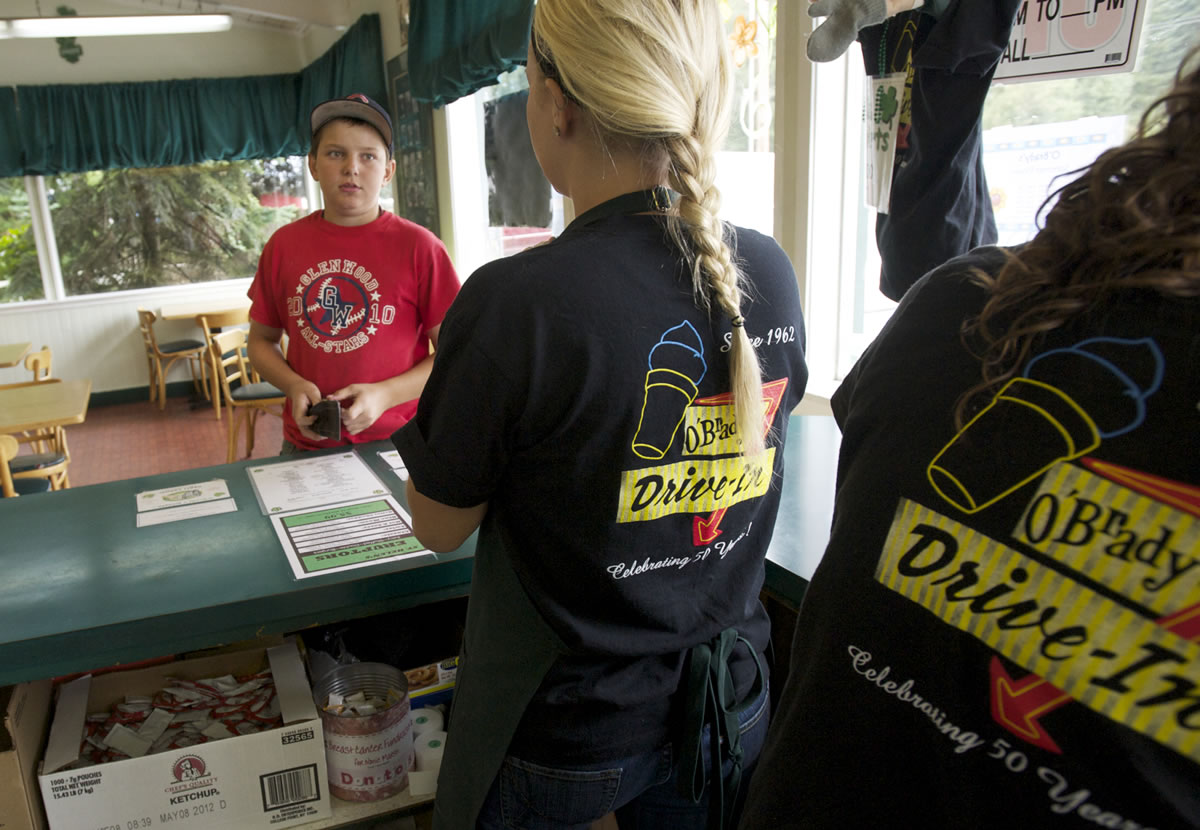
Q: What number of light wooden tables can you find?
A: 3